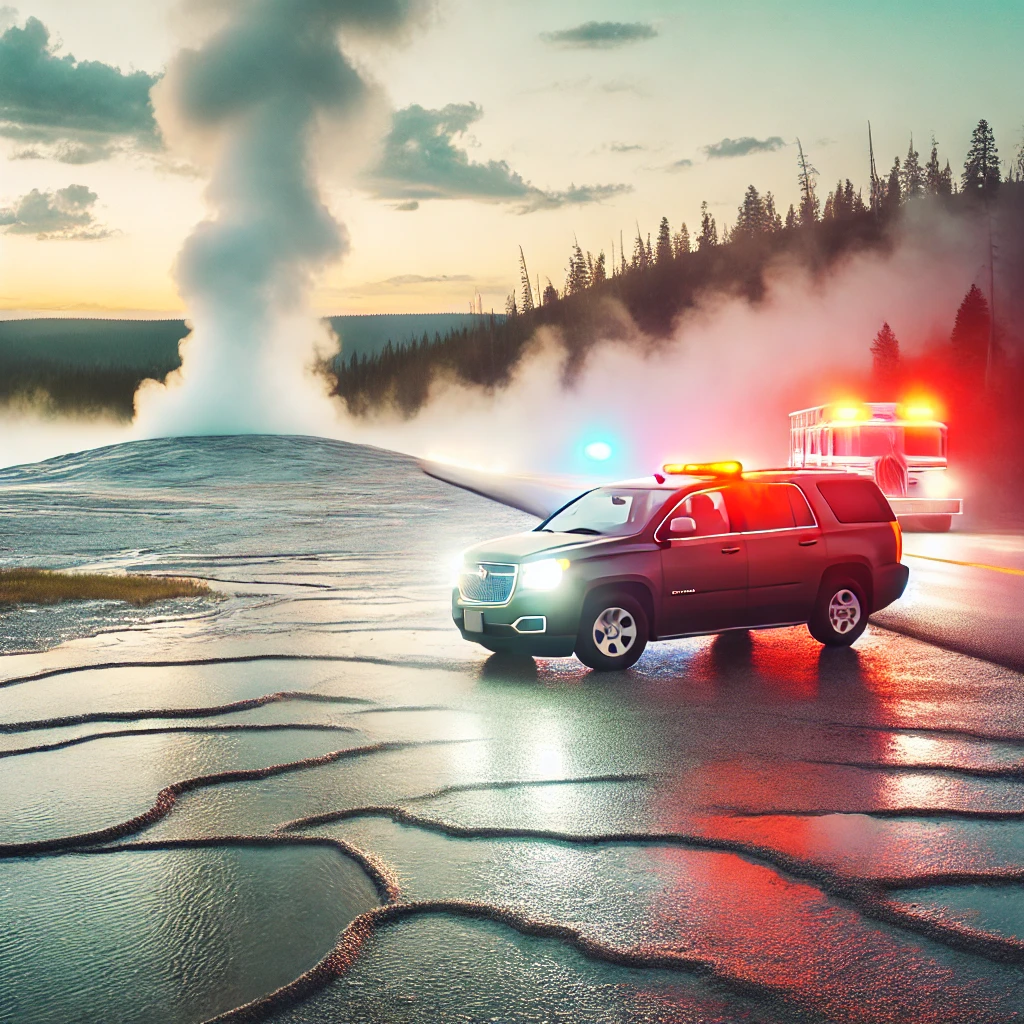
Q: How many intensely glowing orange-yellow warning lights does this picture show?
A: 3